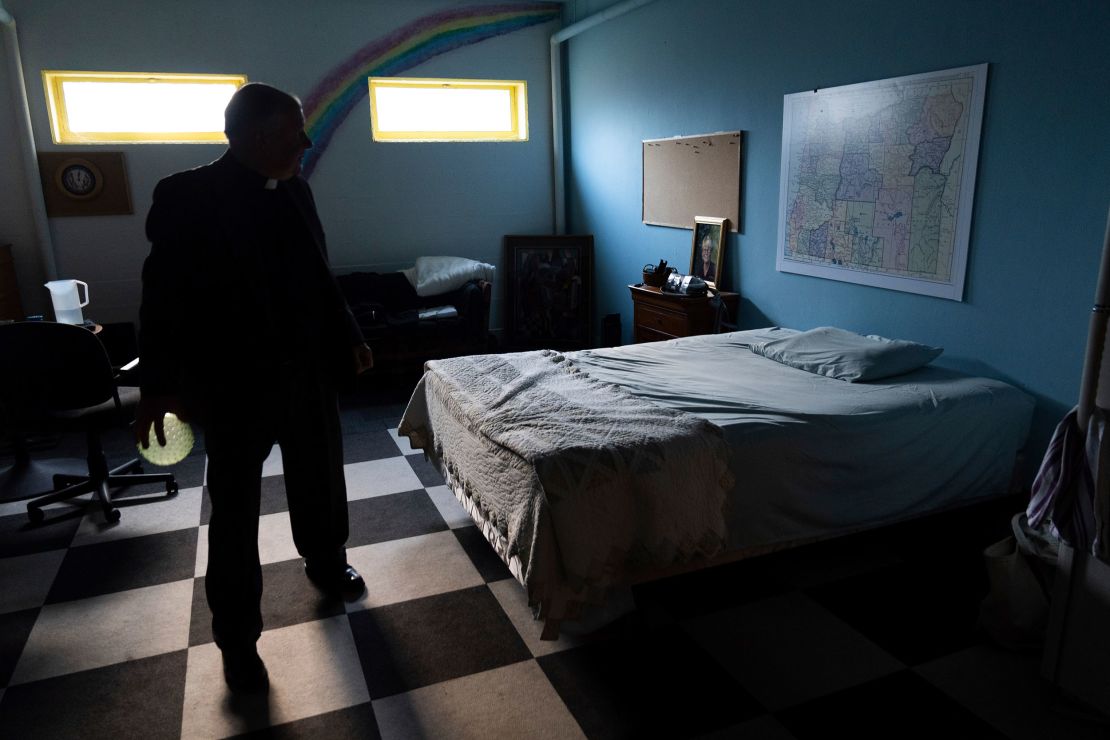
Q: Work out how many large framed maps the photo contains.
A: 1